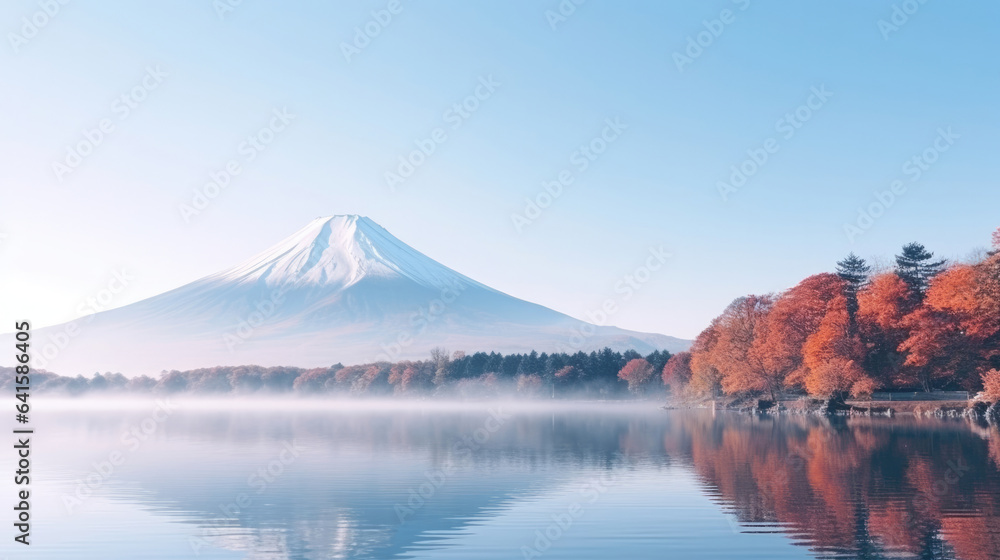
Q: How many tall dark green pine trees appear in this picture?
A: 2